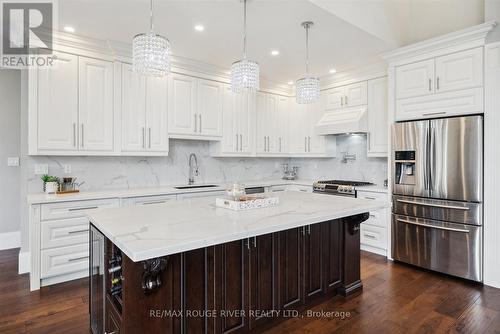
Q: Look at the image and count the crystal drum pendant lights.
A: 3